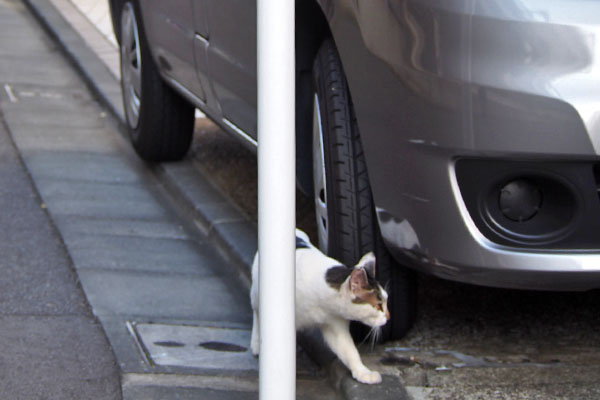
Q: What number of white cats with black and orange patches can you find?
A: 1